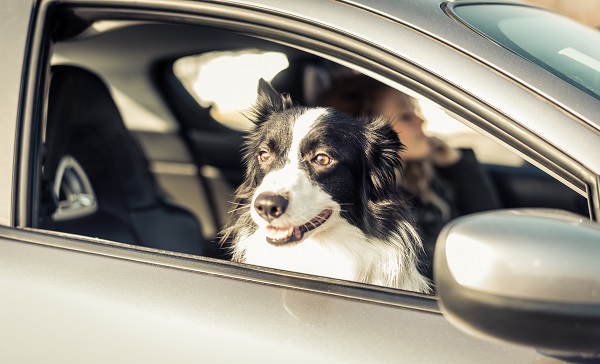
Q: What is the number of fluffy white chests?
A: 1